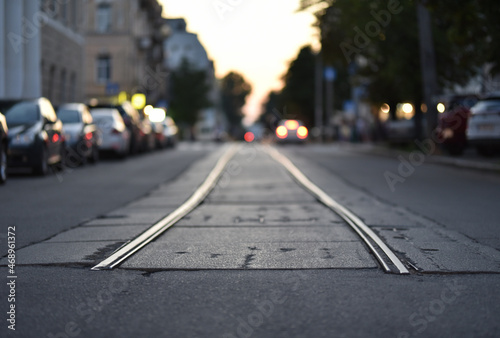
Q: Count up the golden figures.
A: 0